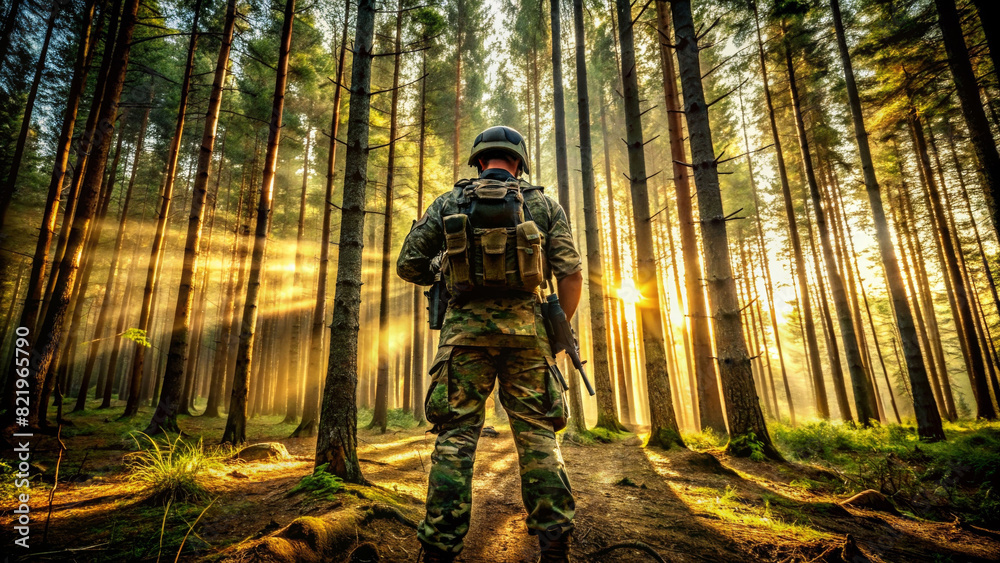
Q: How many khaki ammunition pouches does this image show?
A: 3